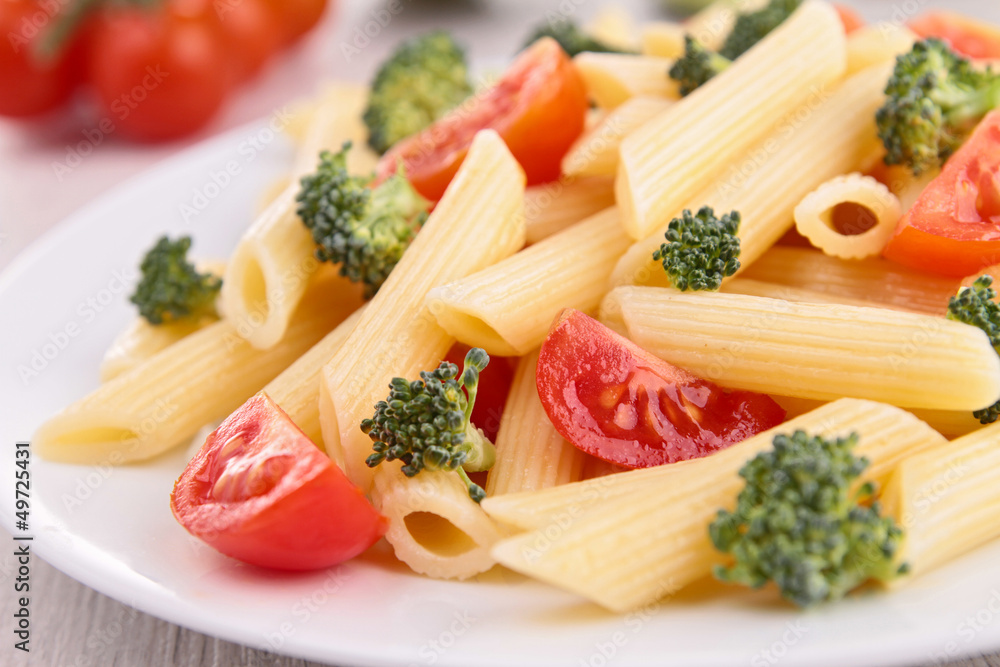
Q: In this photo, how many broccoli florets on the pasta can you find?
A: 11